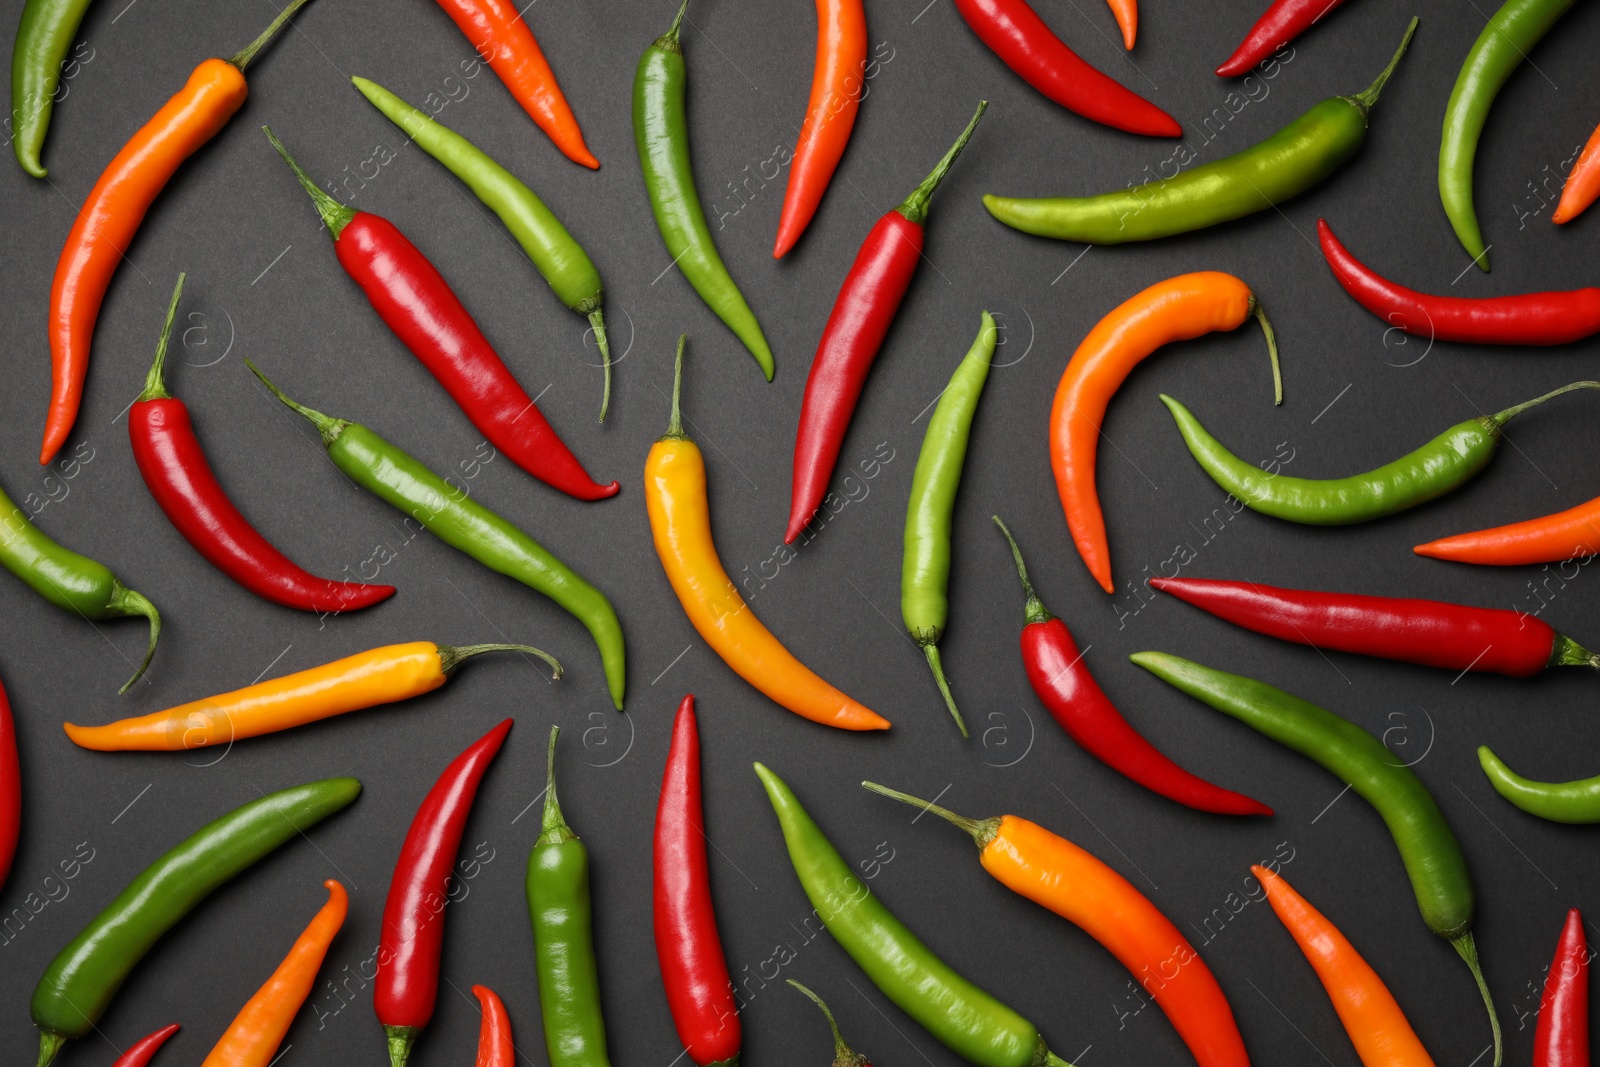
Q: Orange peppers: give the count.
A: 11